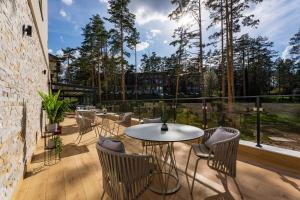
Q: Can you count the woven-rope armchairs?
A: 6